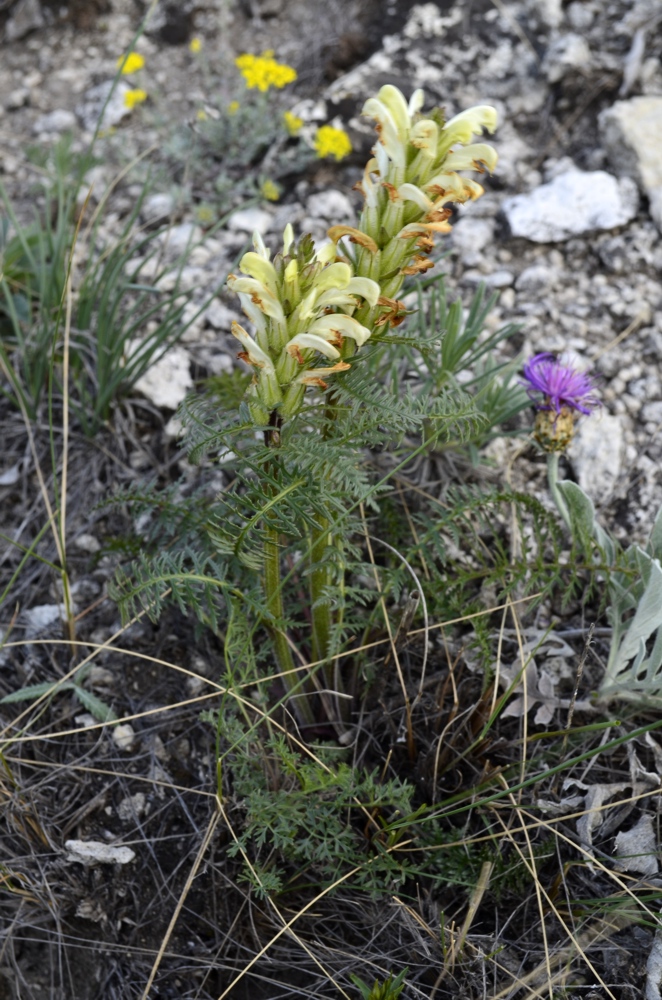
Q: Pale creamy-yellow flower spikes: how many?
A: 2